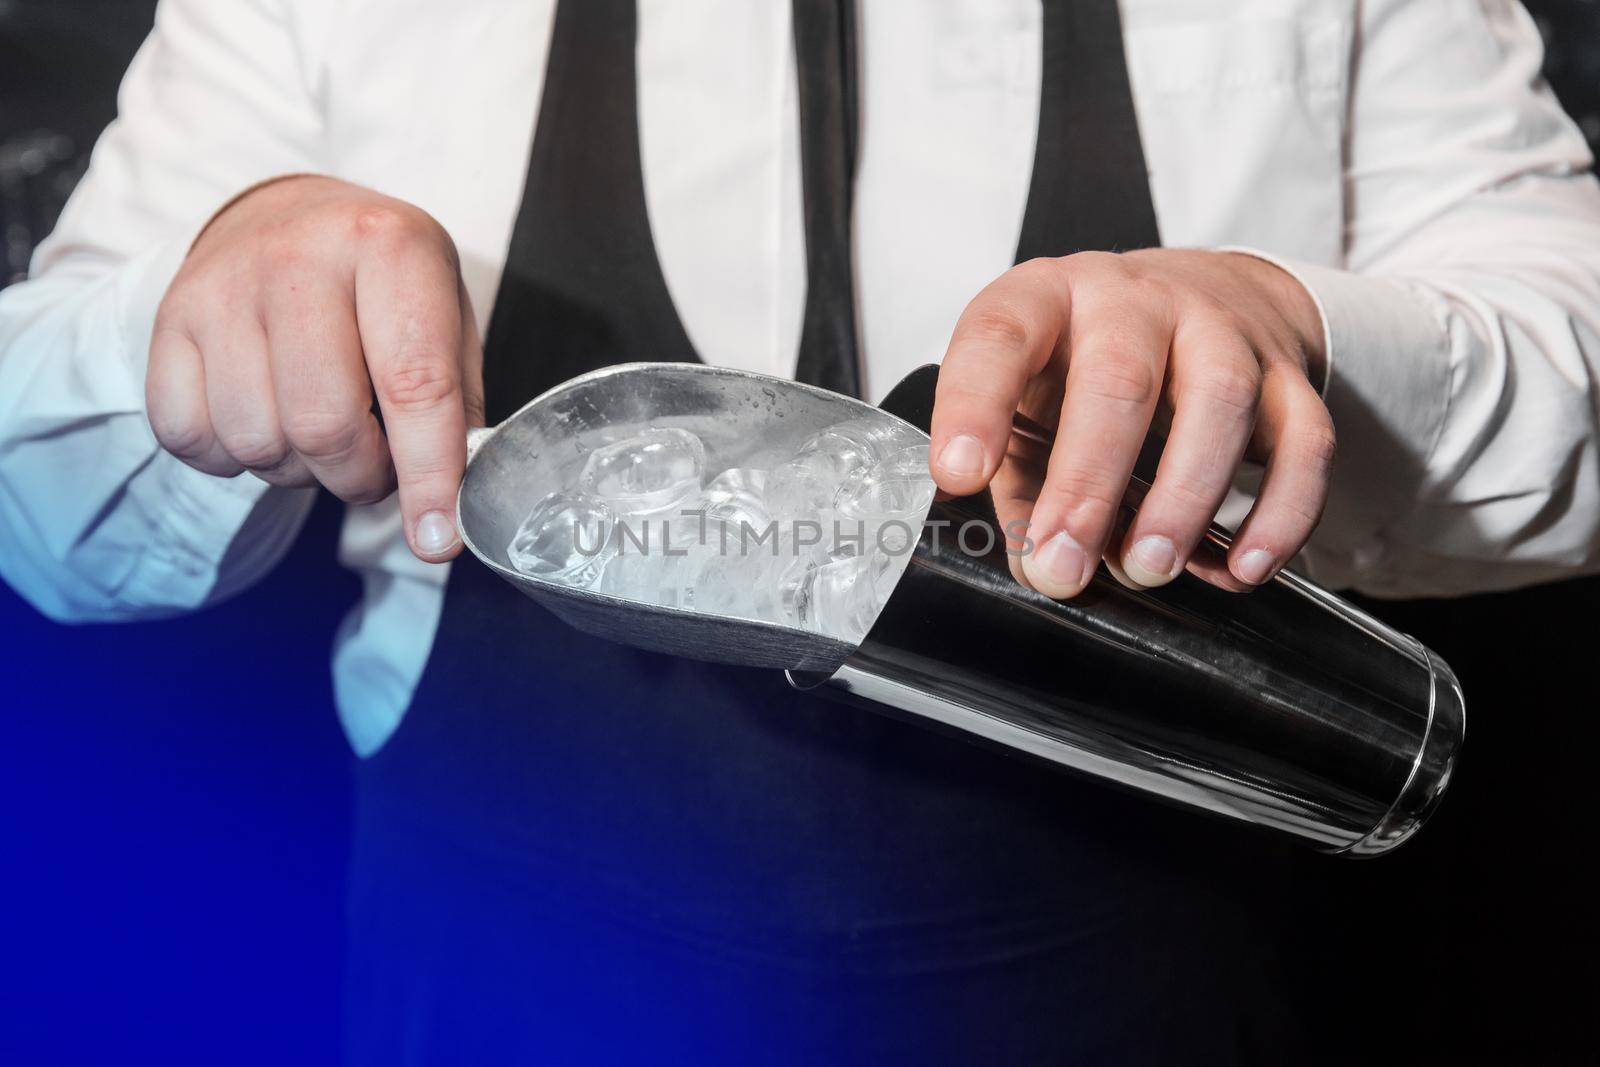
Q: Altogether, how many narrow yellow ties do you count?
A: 0